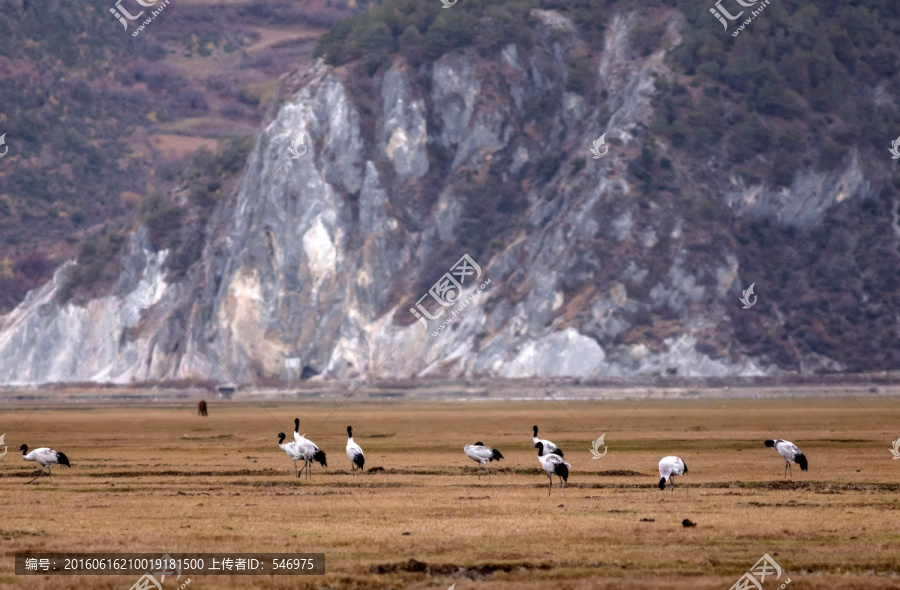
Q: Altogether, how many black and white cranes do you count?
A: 9